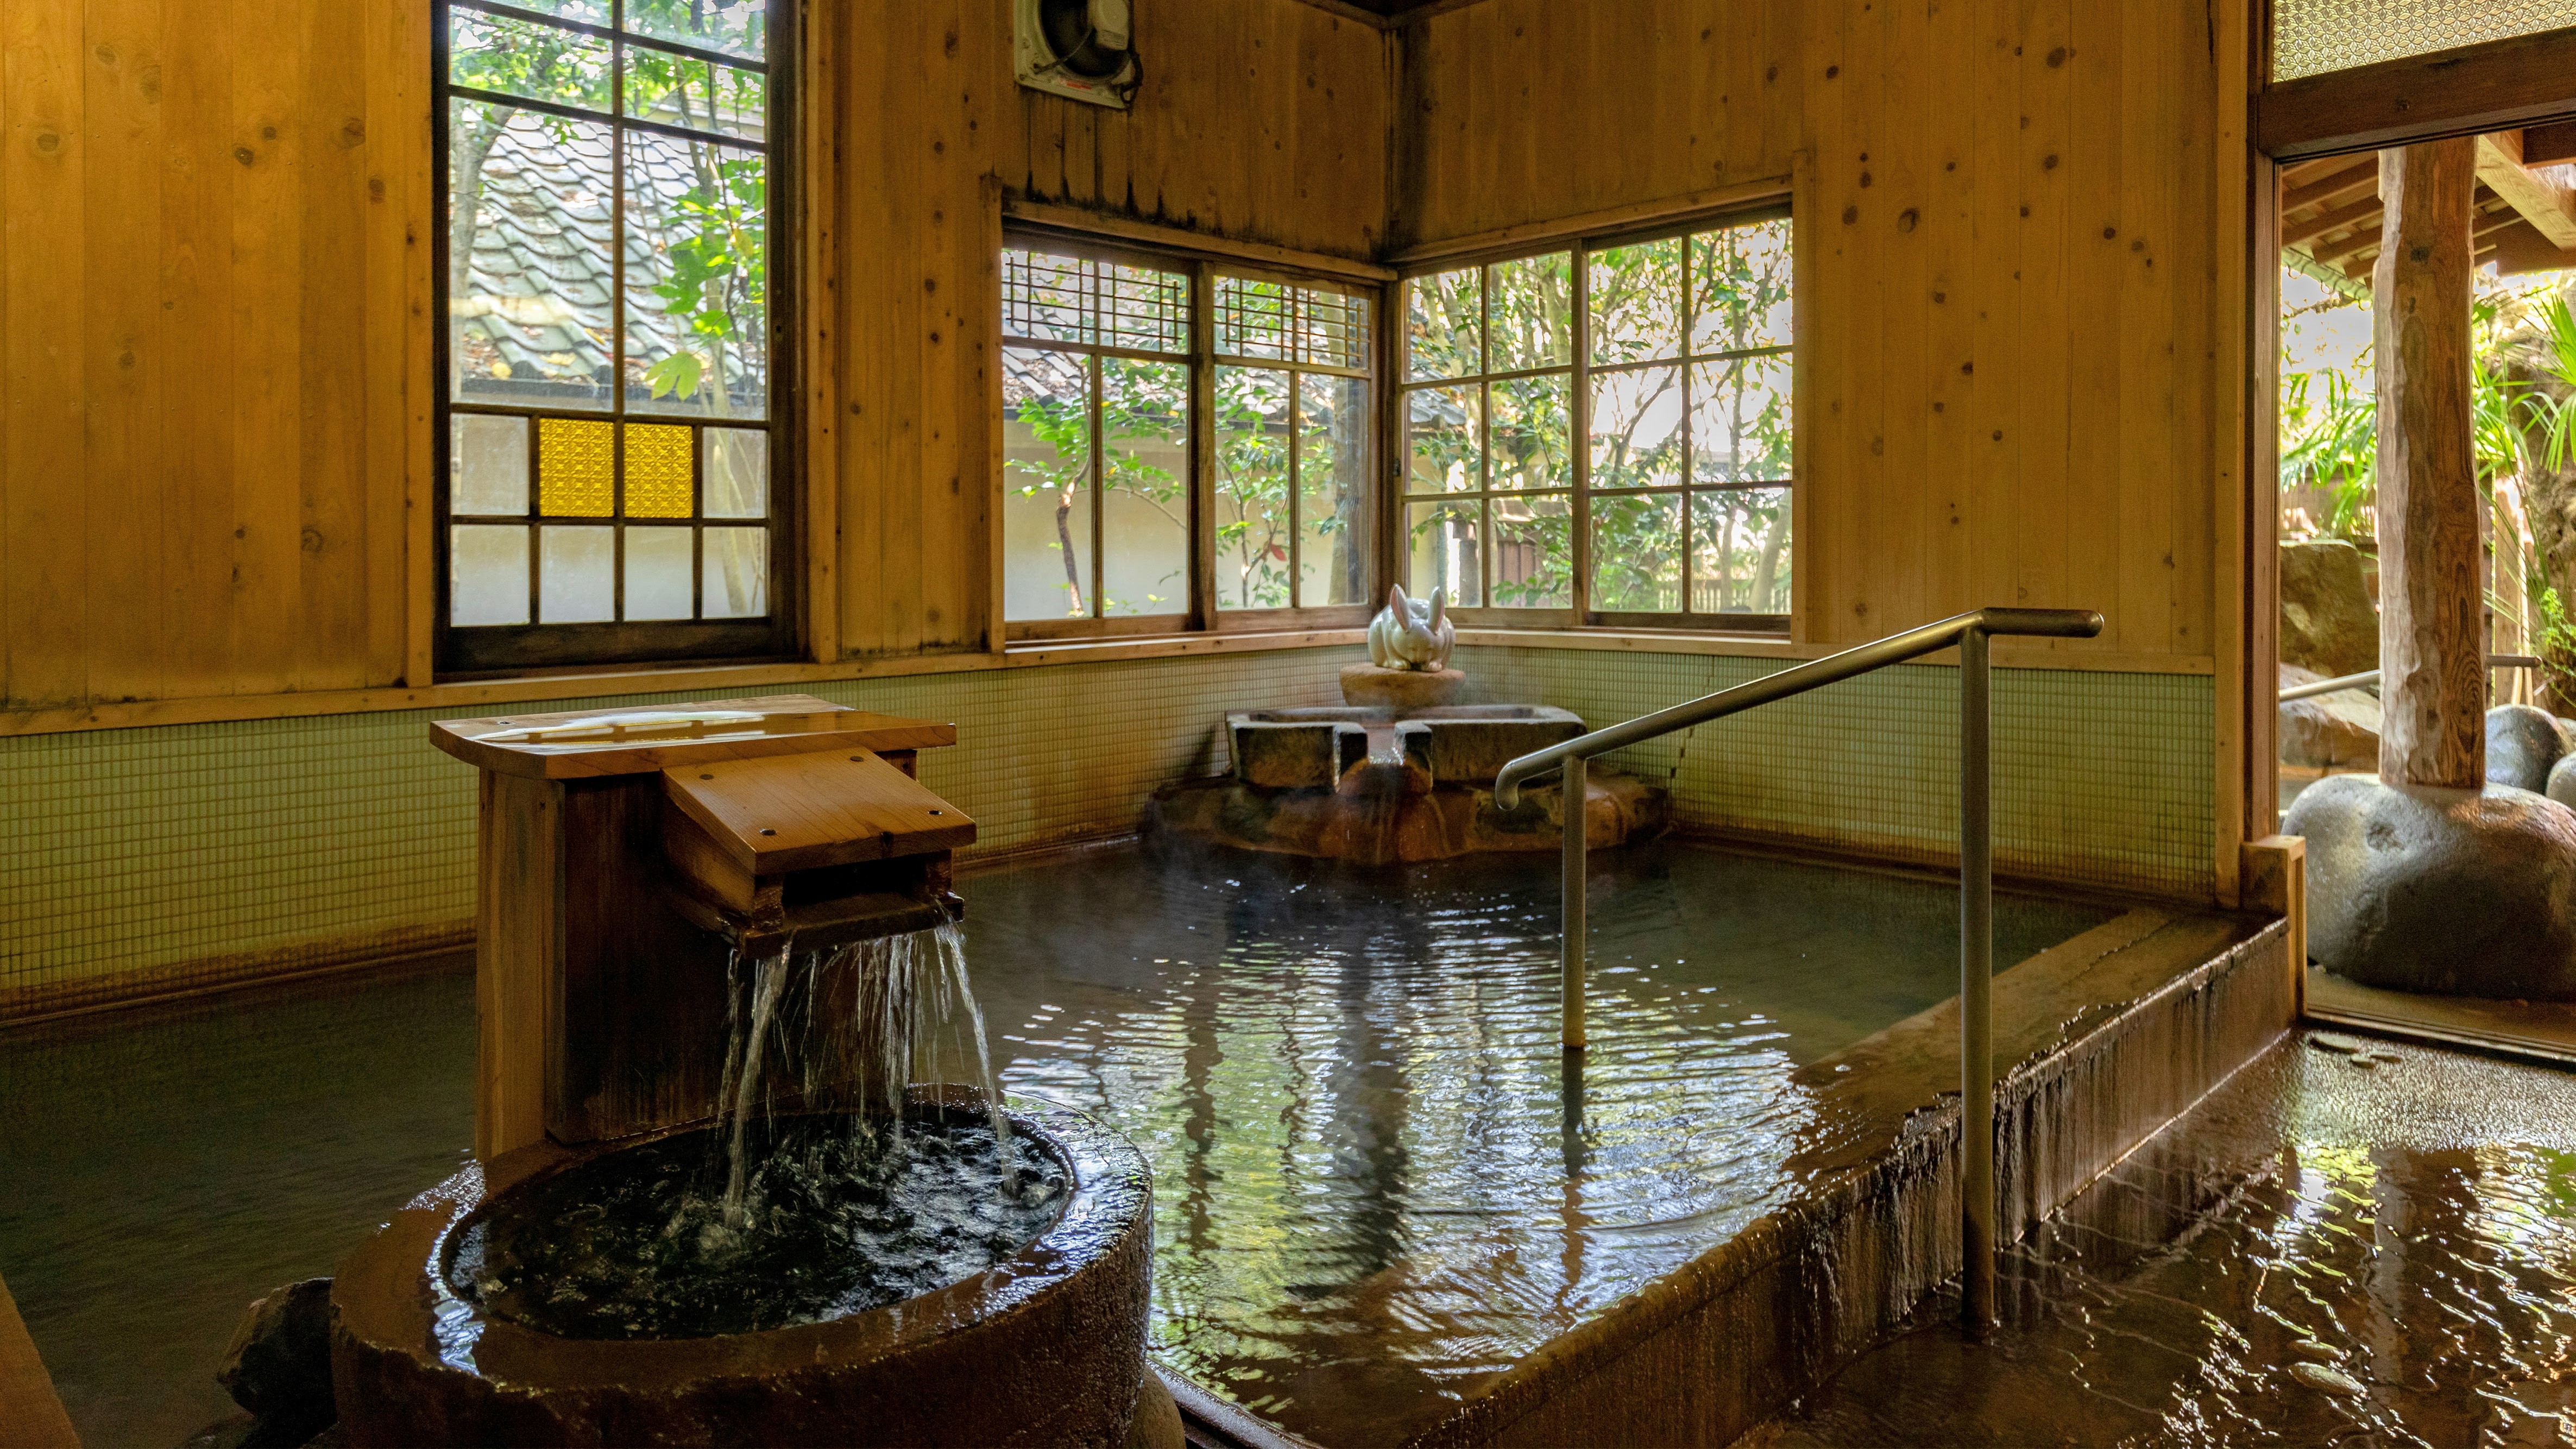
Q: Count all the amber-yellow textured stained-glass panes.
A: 2